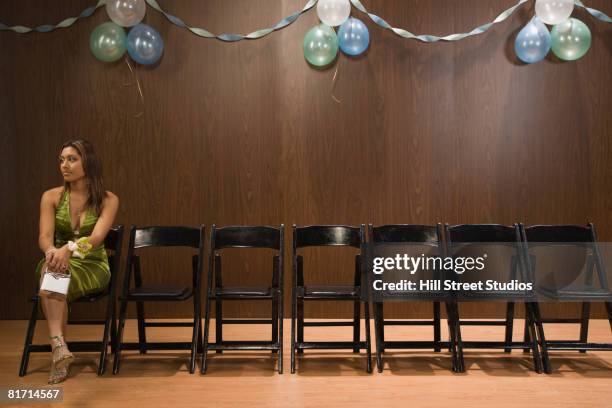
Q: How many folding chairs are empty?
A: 6